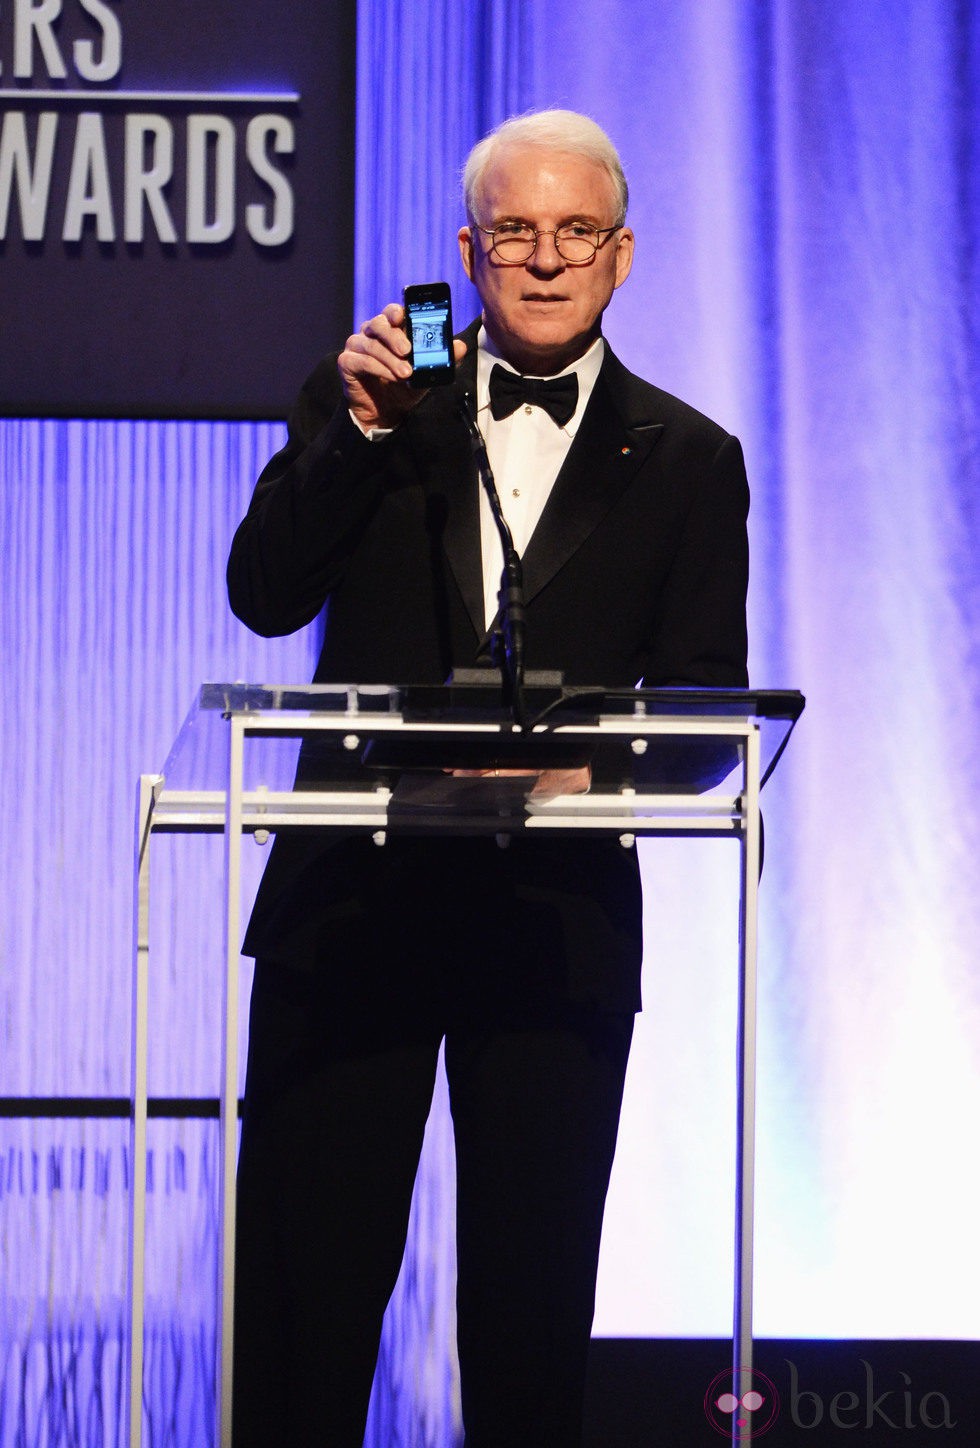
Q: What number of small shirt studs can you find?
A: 2